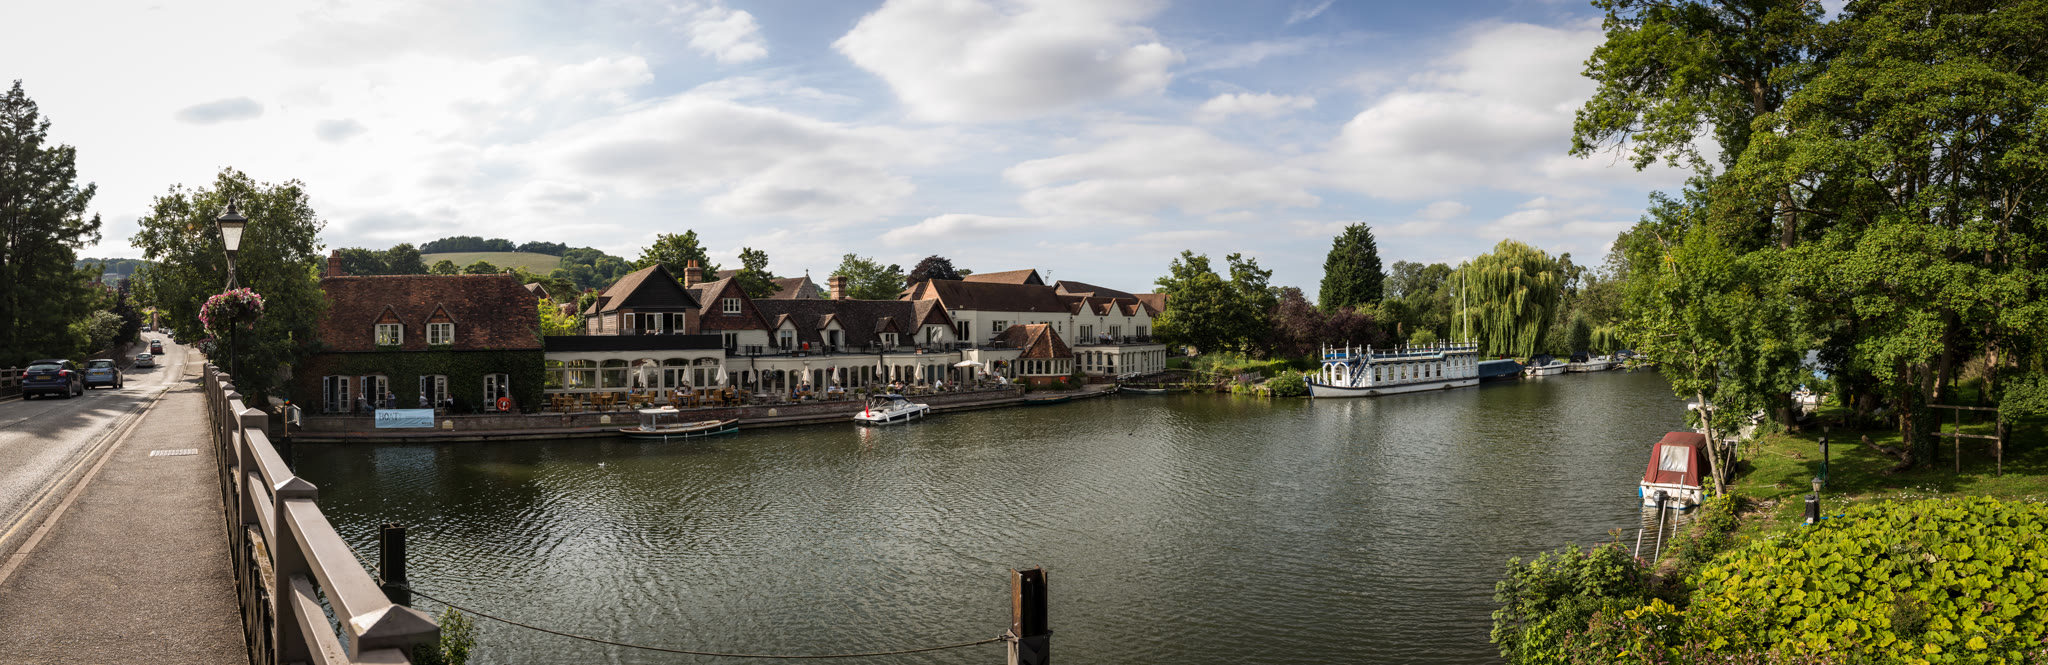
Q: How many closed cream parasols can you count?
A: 10